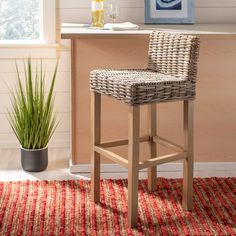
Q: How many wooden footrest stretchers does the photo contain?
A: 4